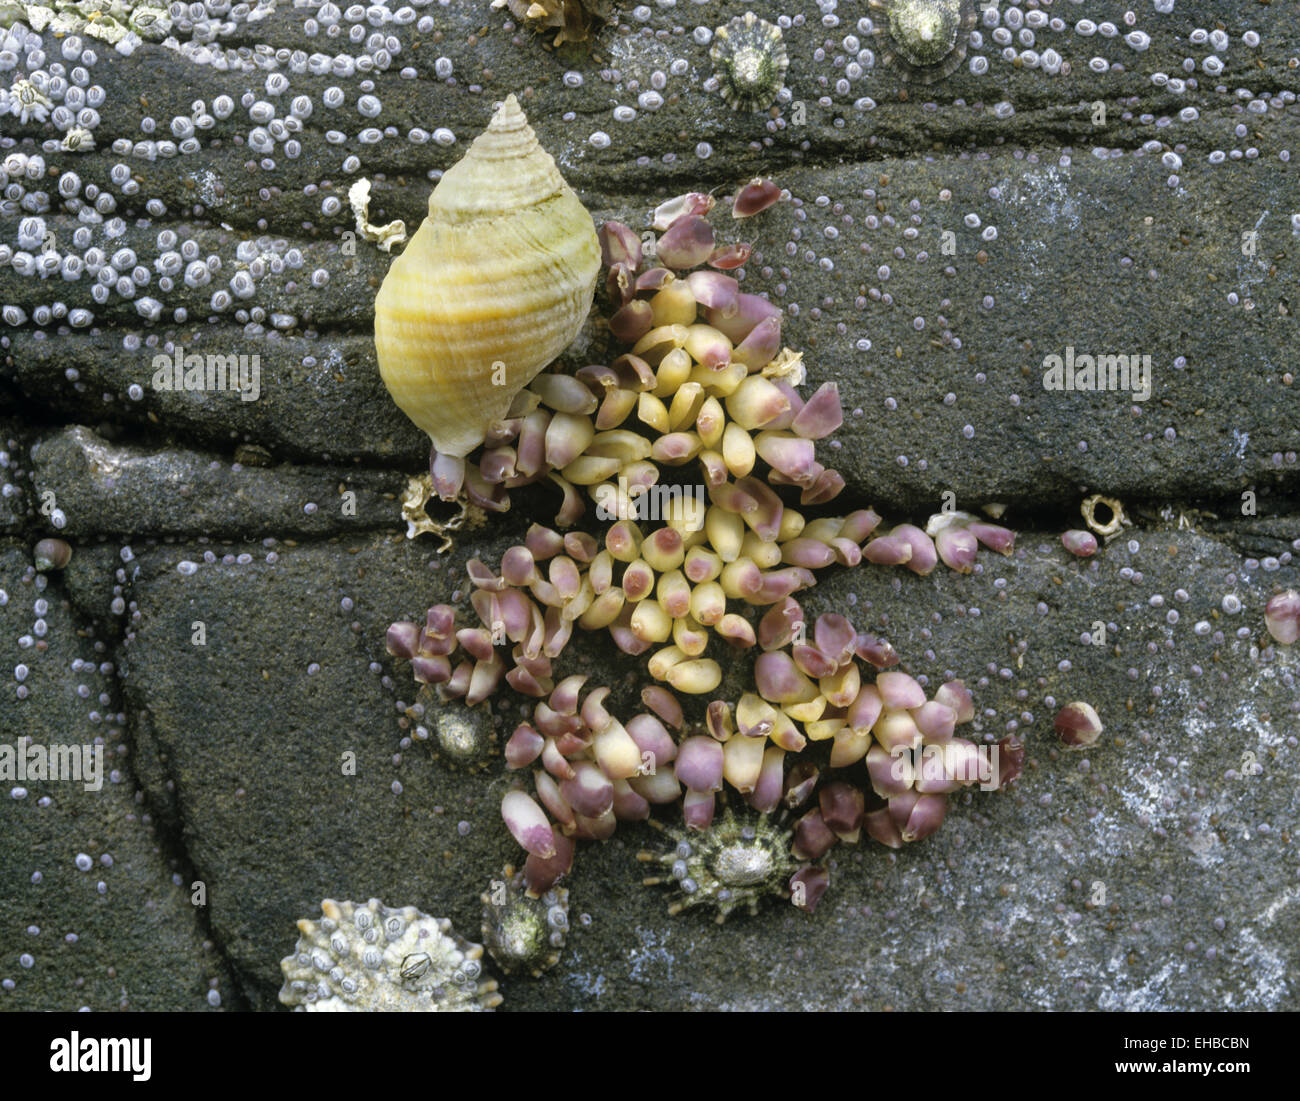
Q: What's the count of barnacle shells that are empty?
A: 2